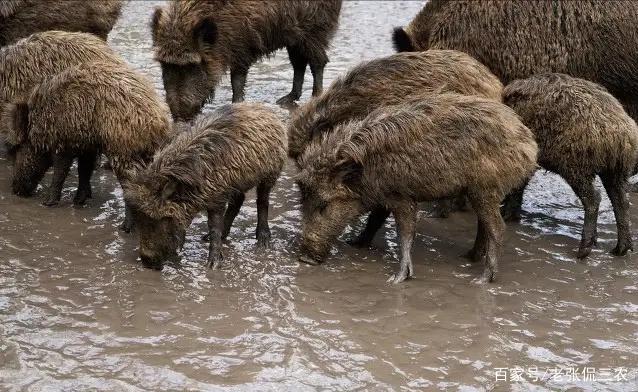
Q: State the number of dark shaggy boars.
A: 9